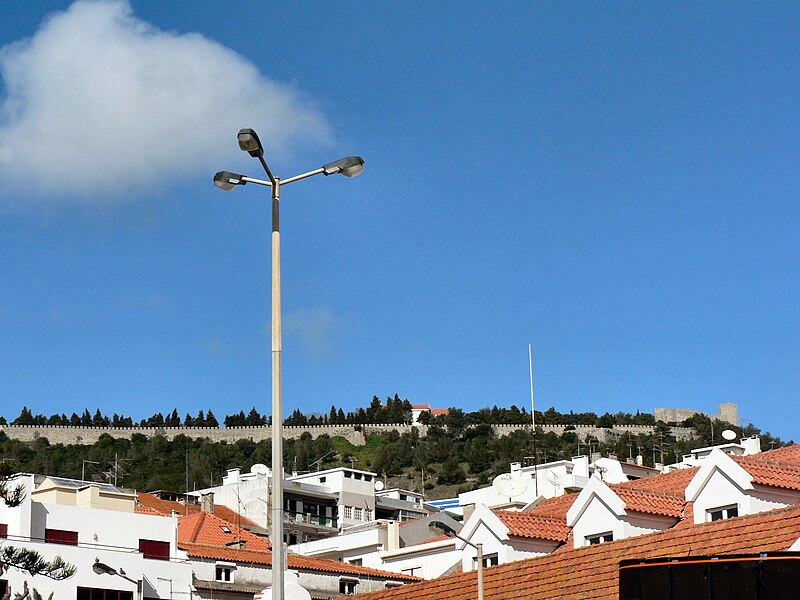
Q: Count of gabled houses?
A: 3